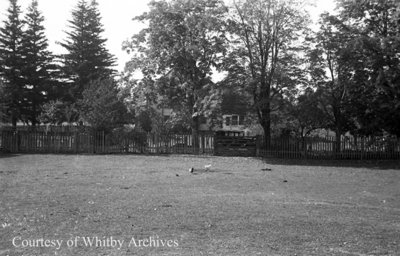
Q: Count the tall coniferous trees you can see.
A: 3